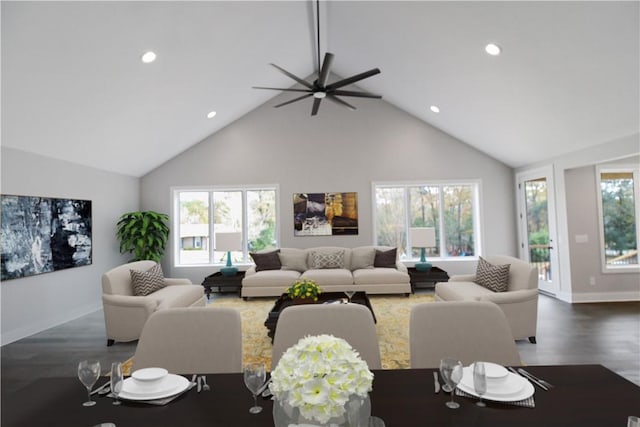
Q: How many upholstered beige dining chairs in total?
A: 3